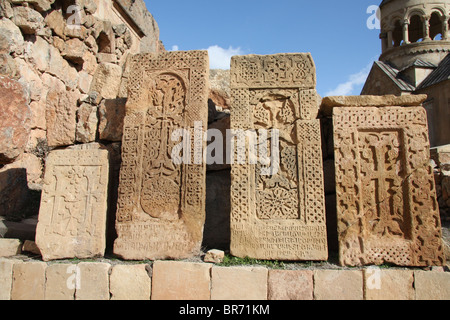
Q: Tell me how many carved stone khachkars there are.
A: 4